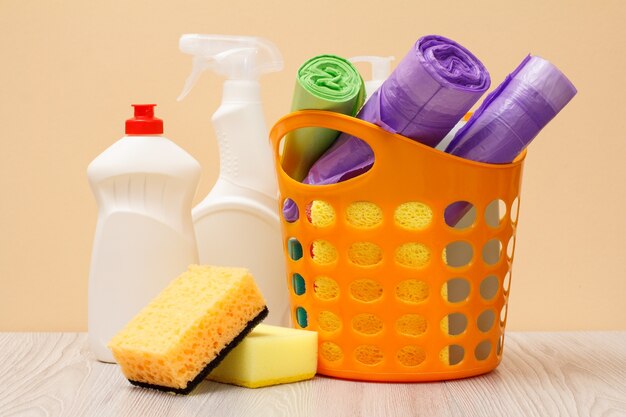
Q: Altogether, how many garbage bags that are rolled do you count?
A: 3